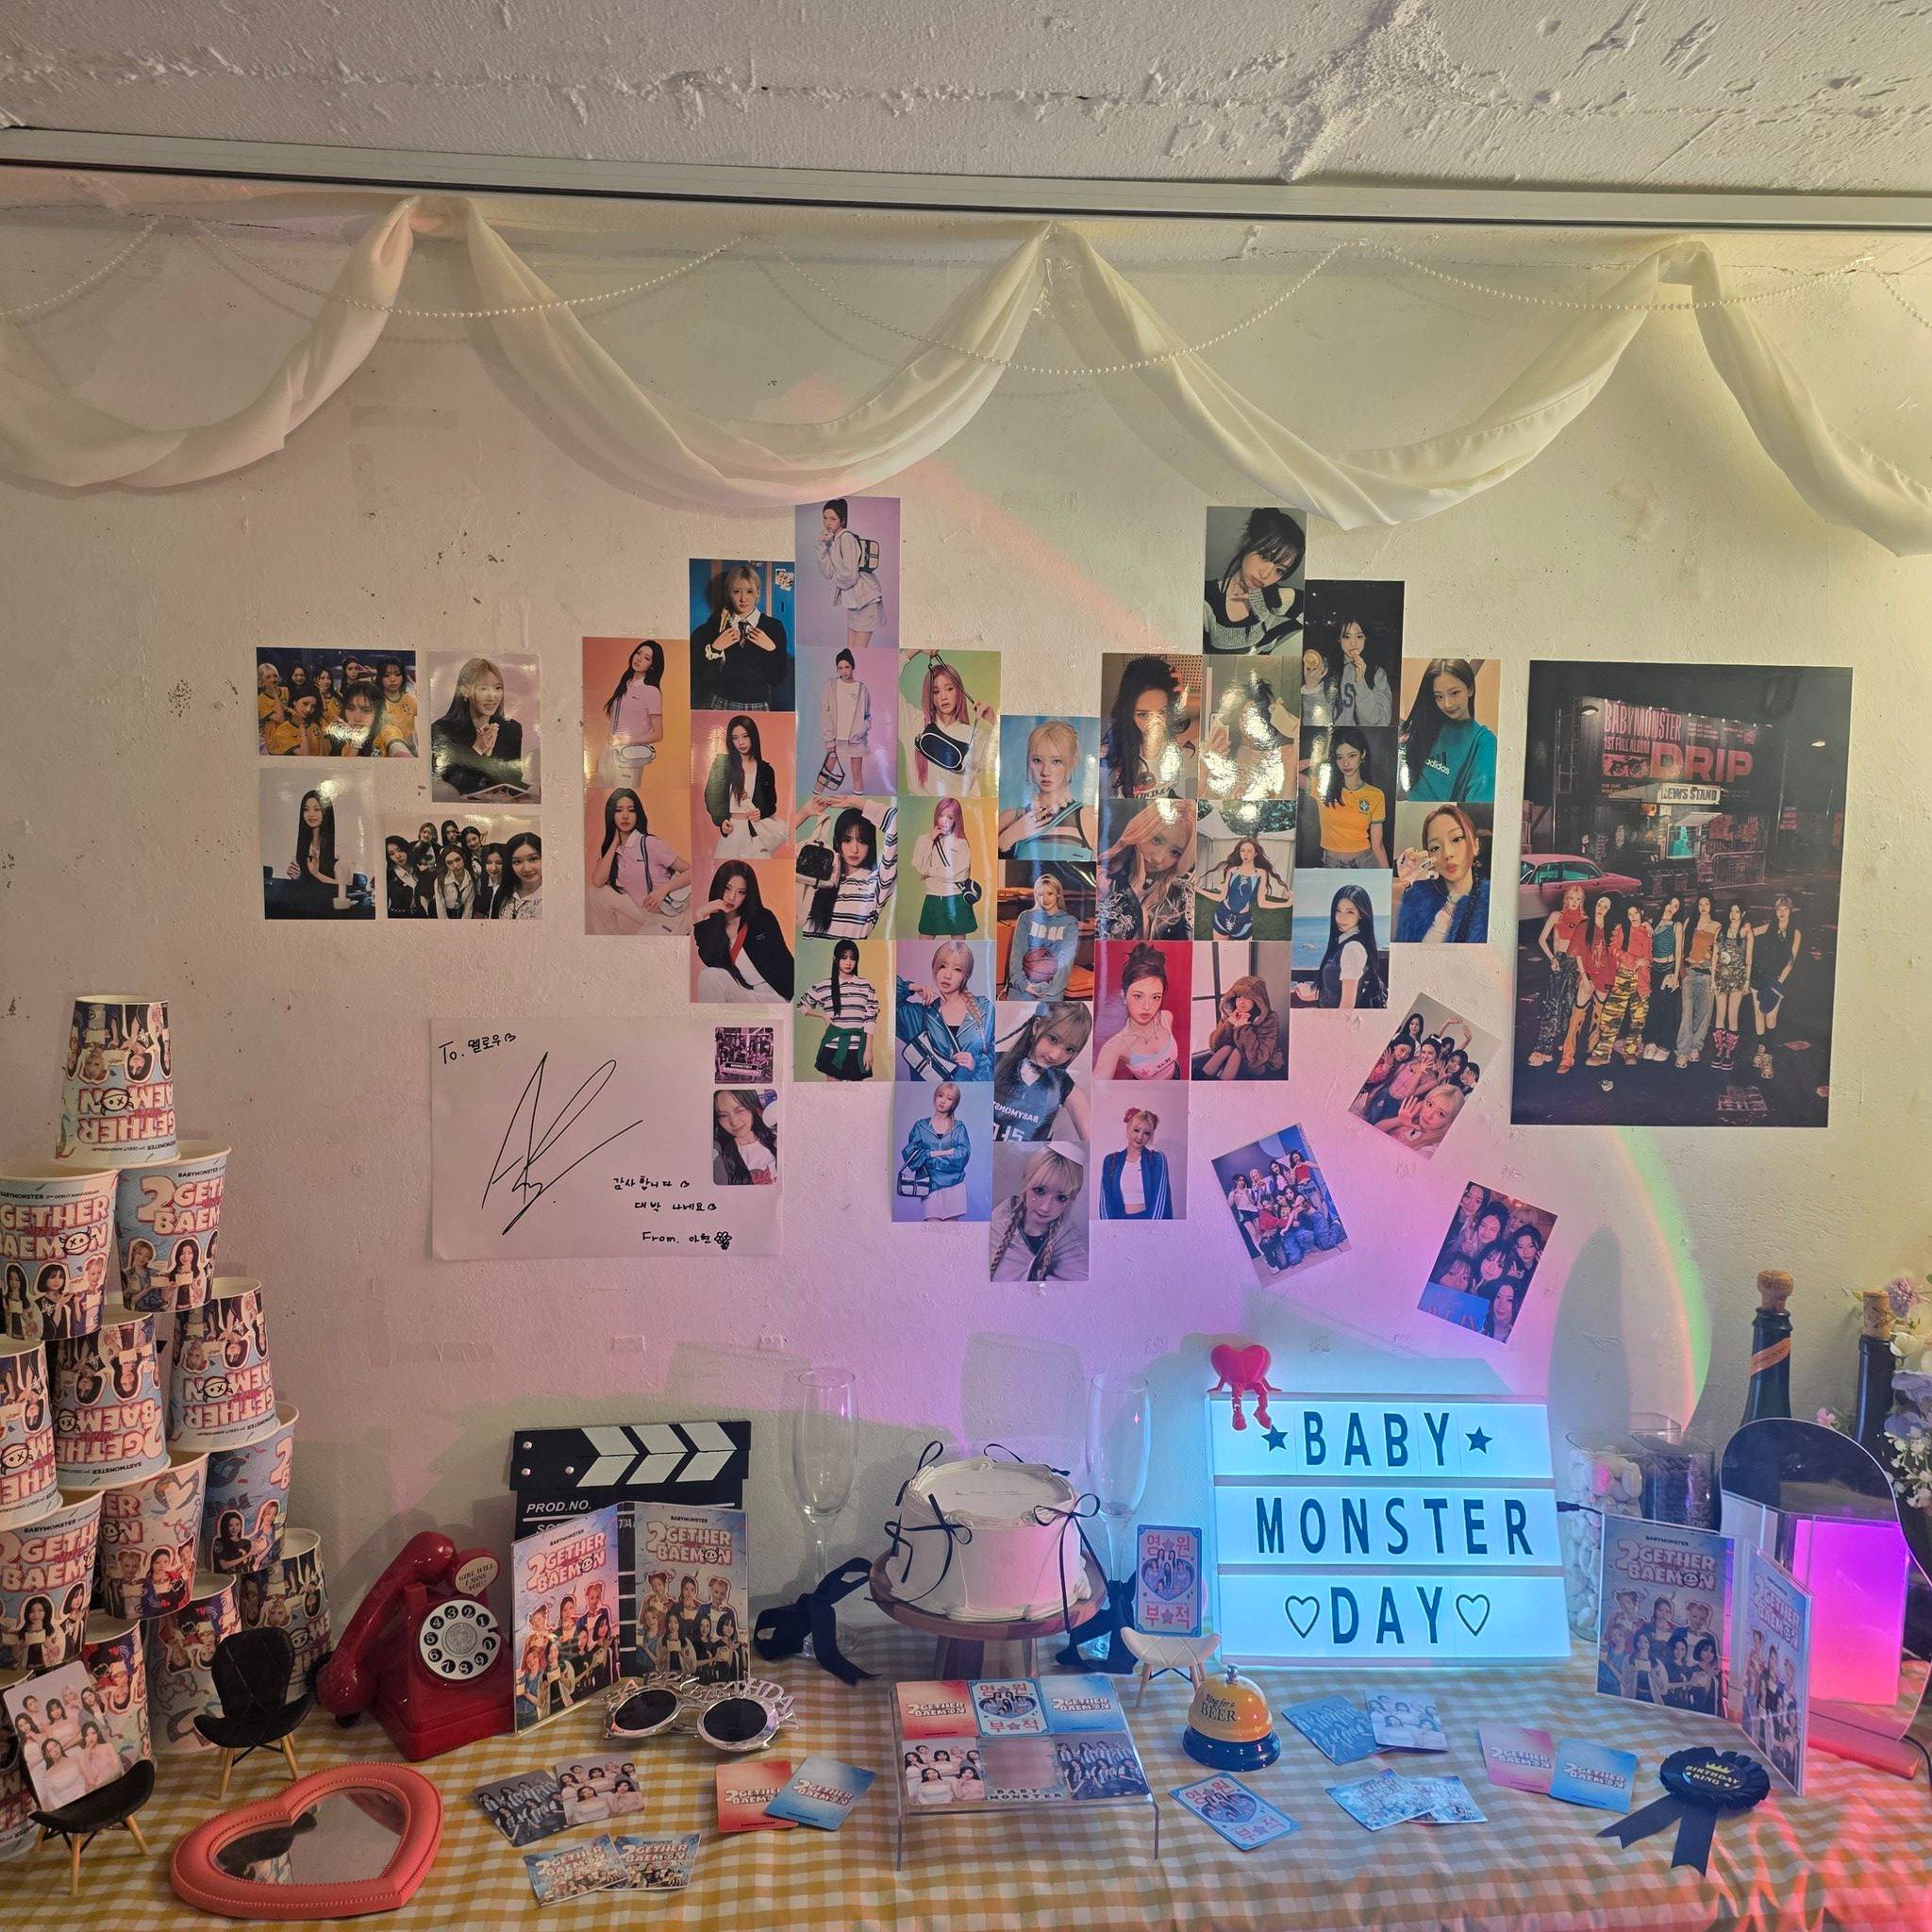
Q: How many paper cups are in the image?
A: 13